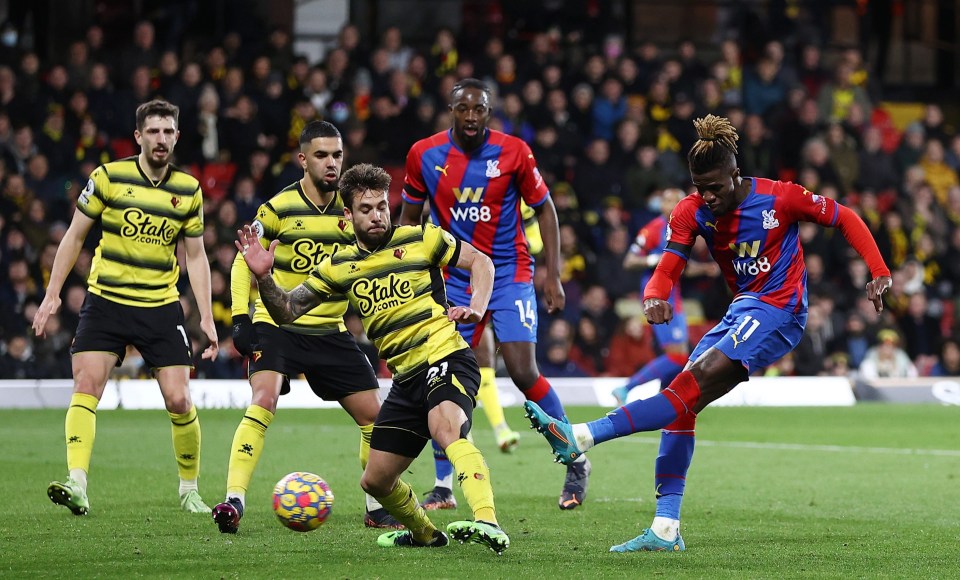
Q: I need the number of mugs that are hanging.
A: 0